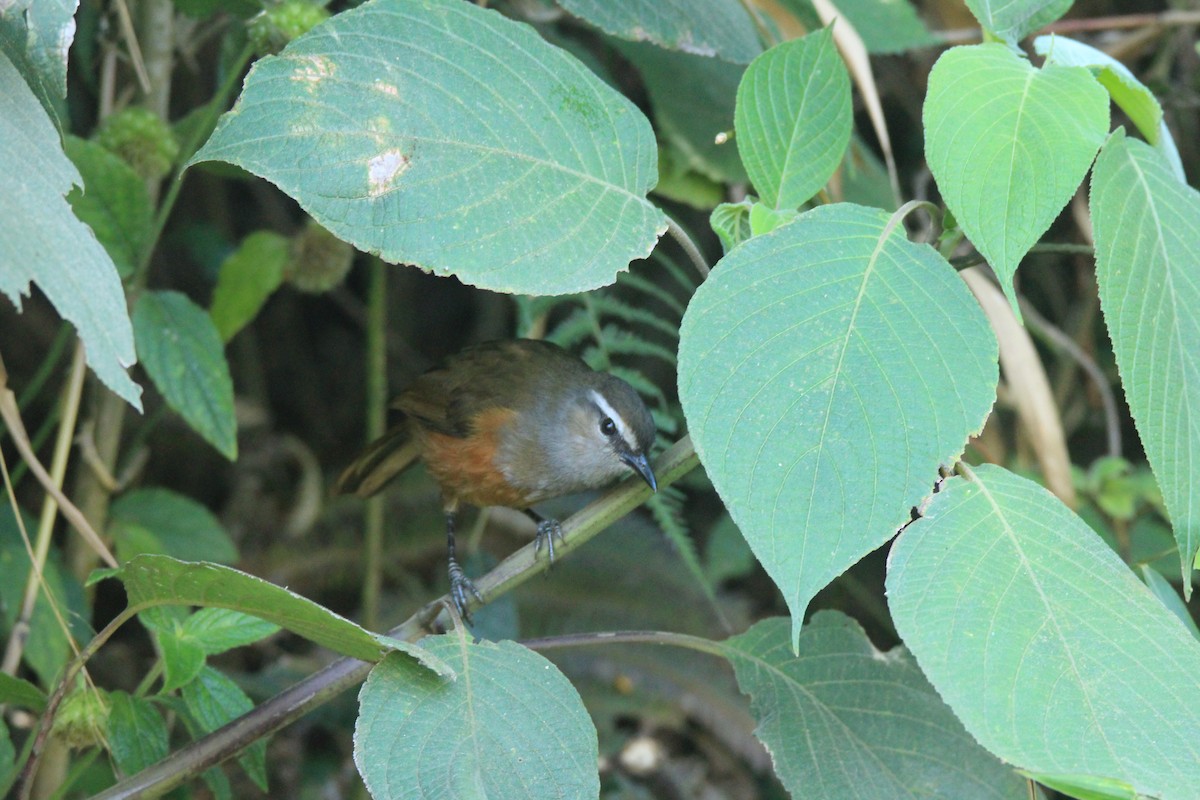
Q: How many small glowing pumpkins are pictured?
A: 0